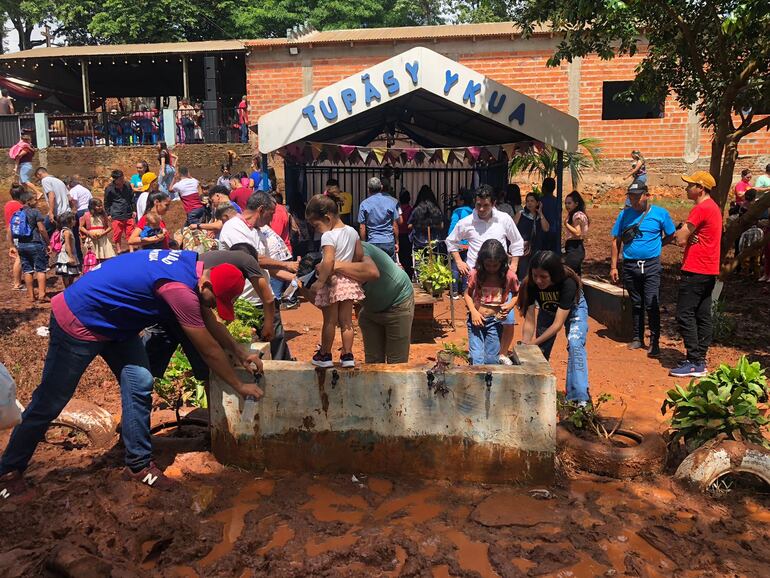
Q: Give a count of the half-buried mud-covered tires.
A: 4